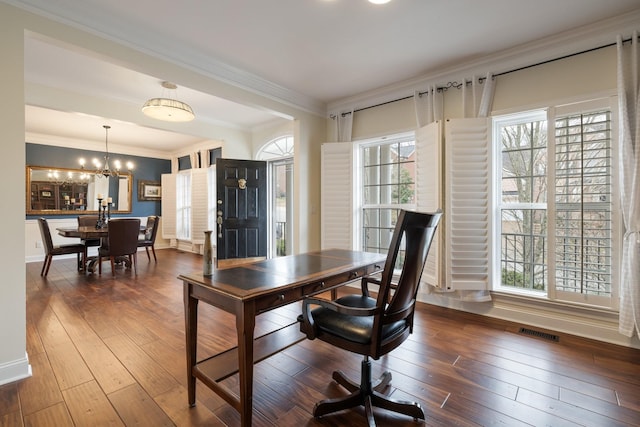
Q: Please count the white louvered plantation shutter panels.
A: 6